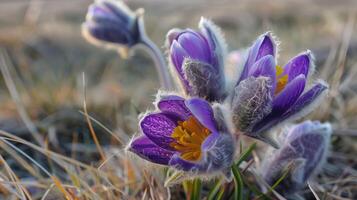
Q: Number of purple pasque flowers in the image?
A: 5